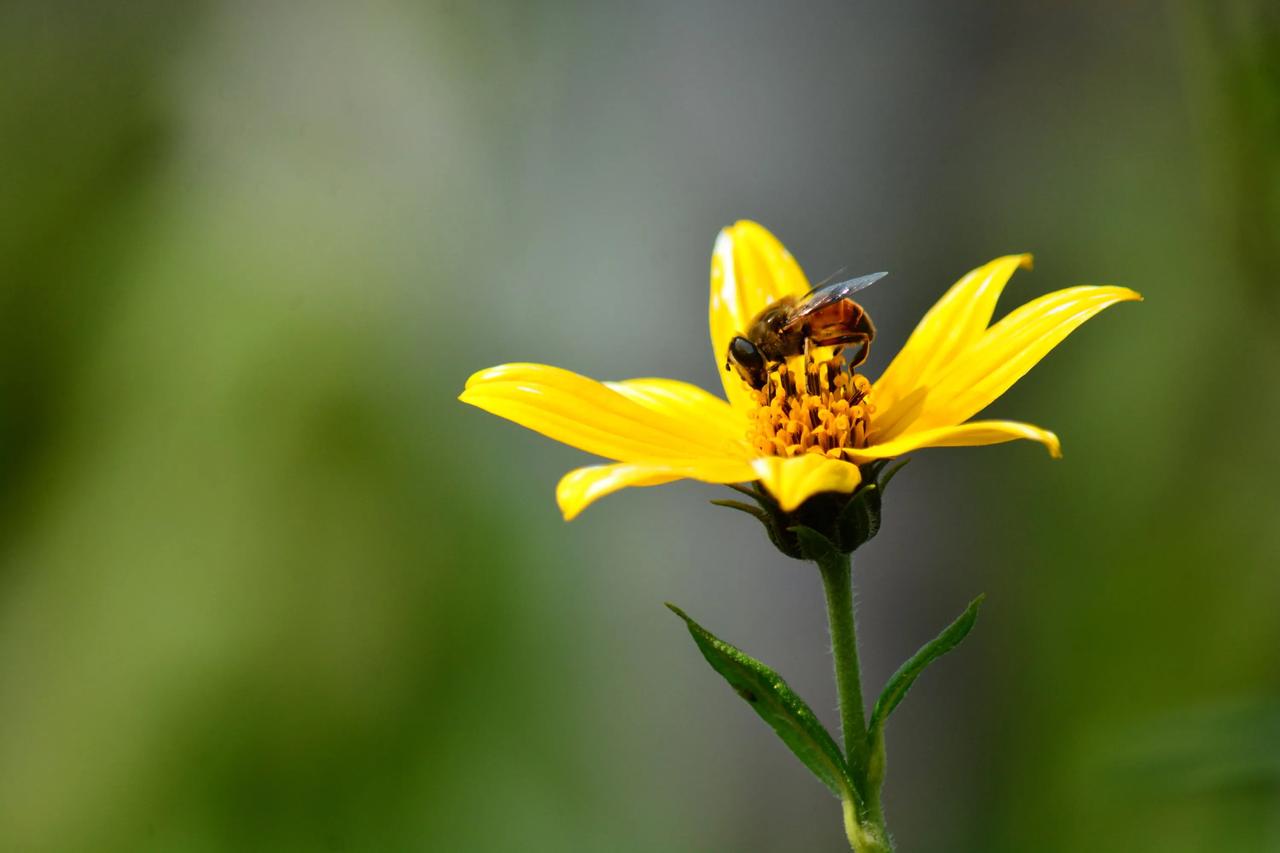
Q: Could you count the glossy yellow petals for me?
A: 8